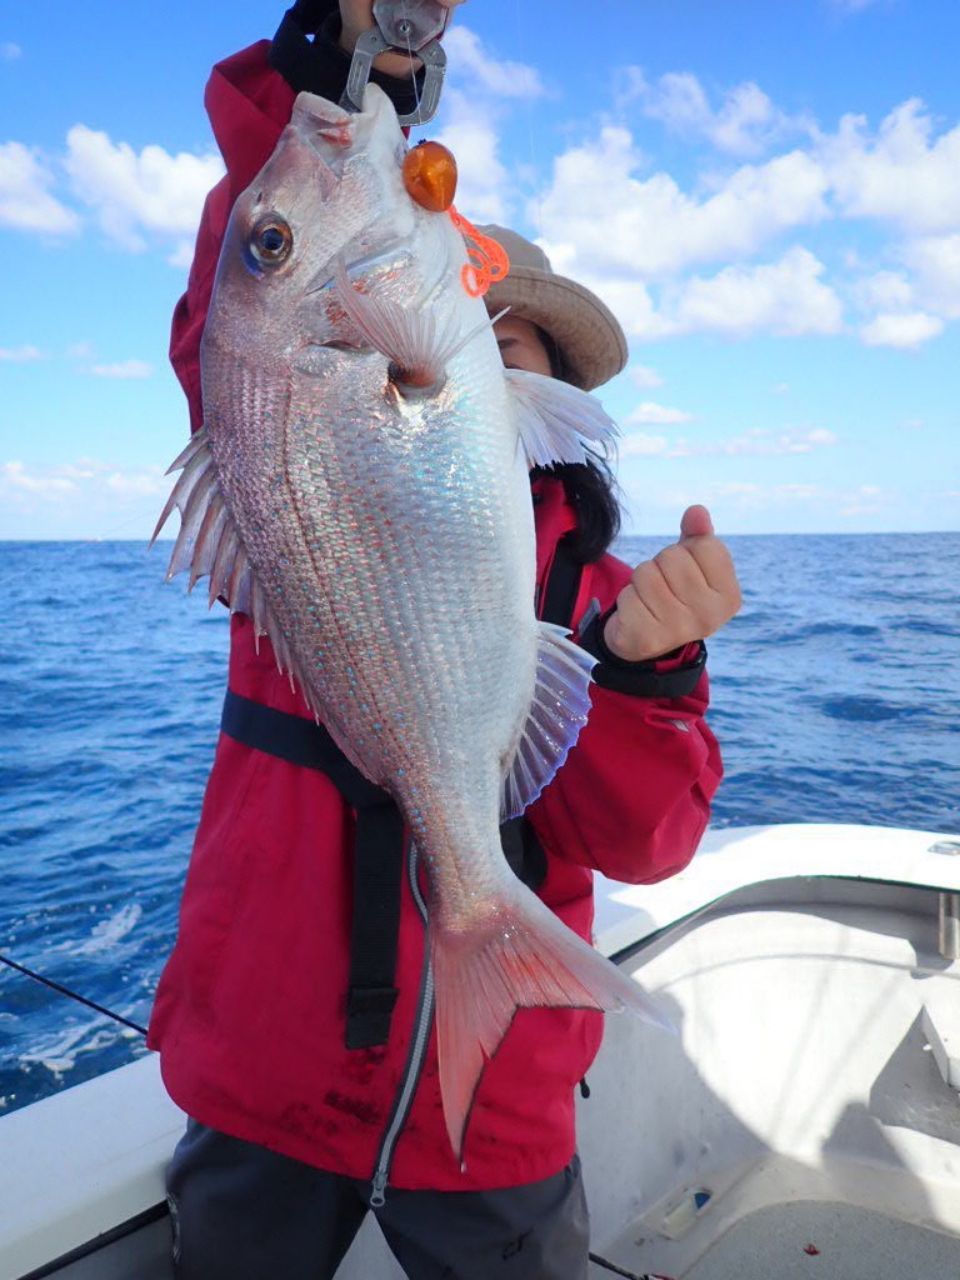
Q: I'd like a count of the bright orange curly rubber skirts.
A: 1